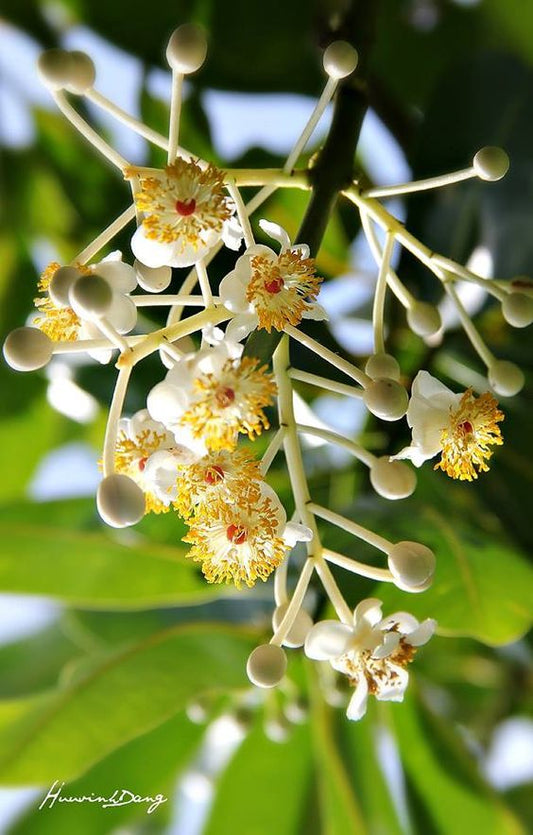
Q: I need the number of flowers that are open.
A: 9